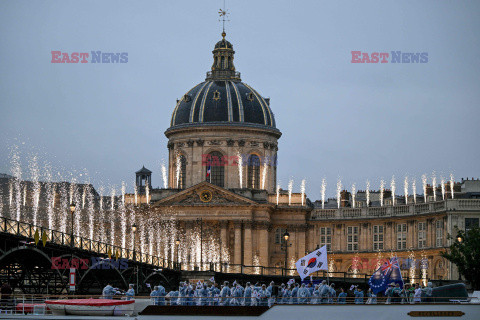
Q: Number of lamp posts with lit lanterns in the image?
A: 5